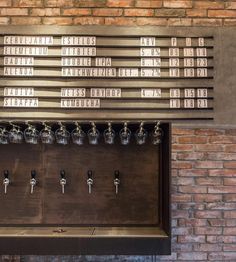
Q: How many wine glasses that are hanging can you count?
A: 11